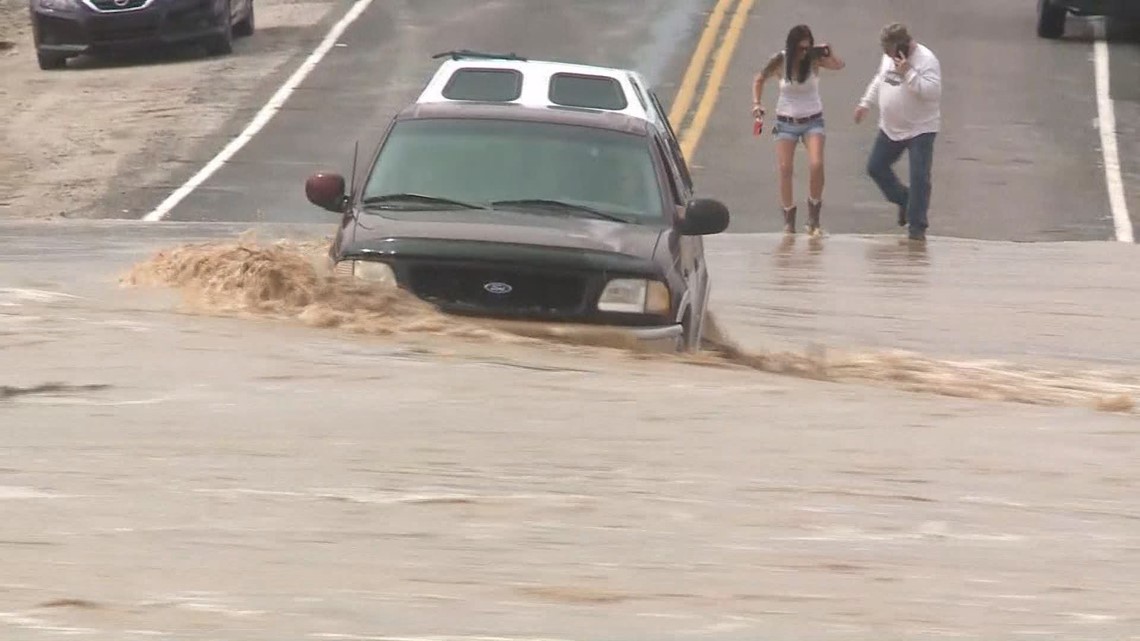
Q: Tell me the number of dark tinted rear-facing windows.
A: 2